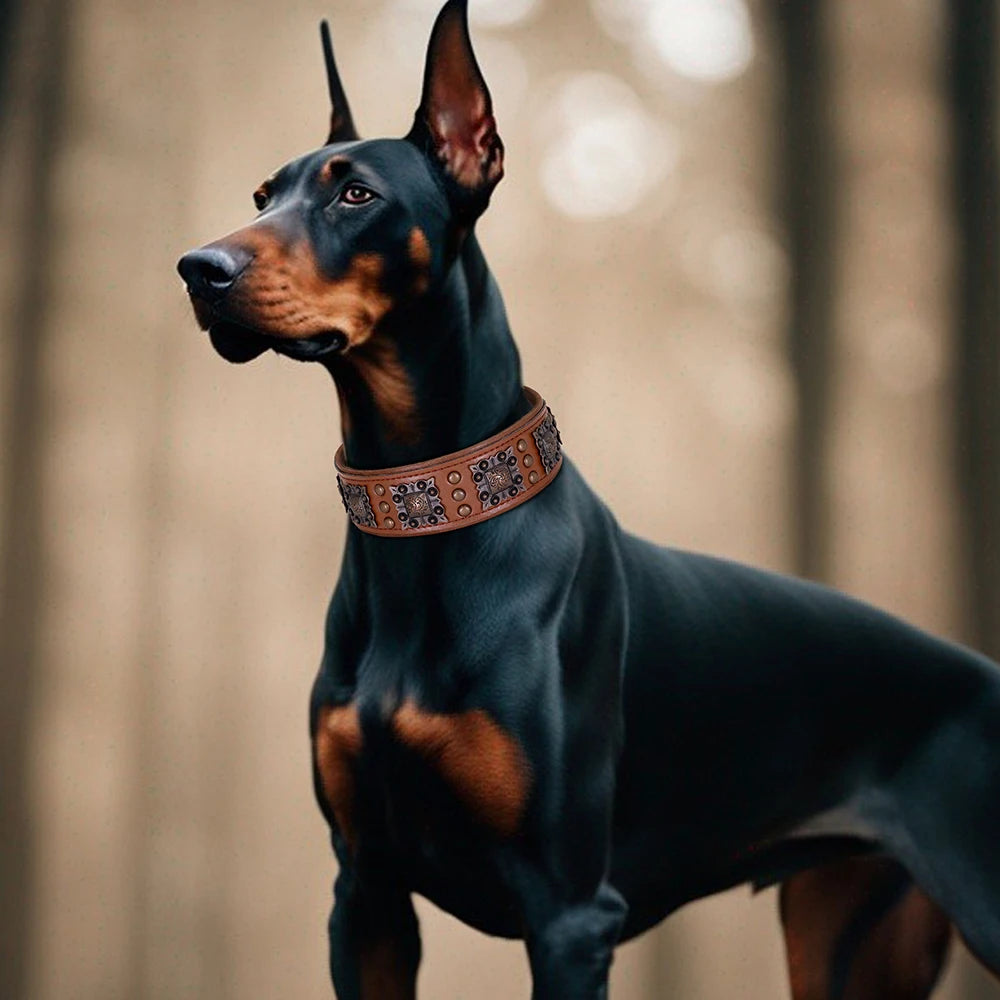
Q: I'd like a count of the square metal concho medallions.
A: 4